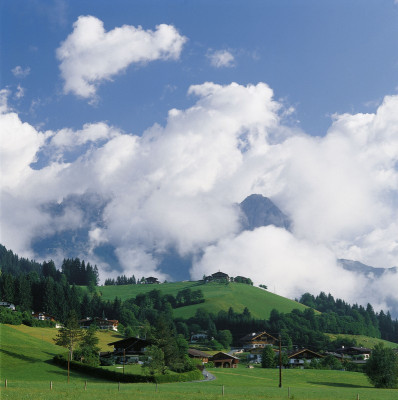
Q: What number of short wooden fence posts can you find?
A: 8